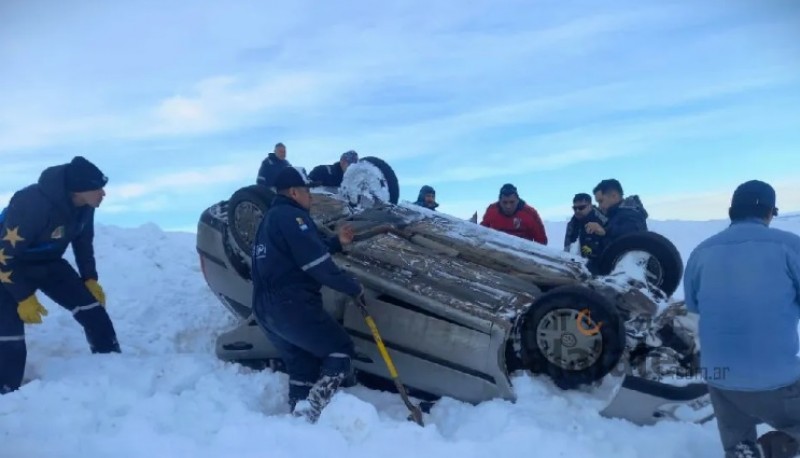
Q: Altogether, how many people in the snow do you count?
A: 9